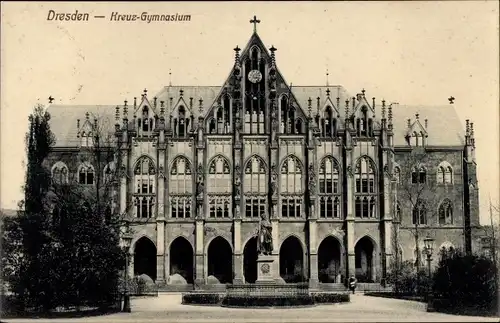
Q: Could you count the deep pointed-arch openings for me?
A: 7